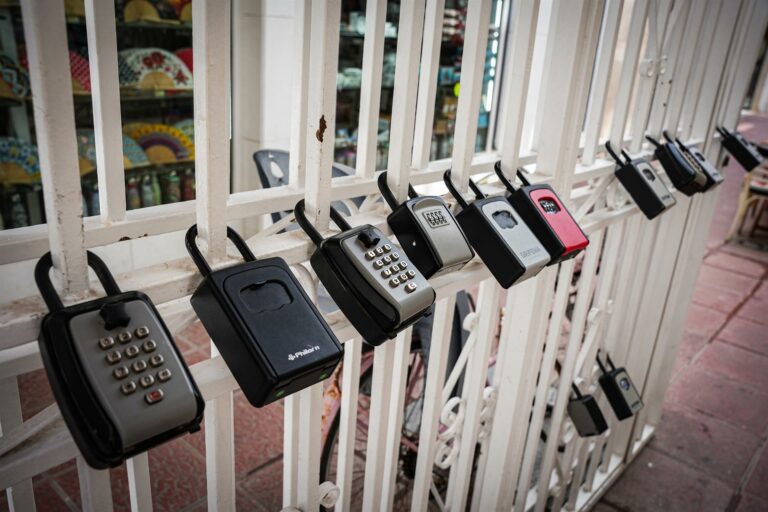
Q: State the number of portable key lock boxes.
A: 12